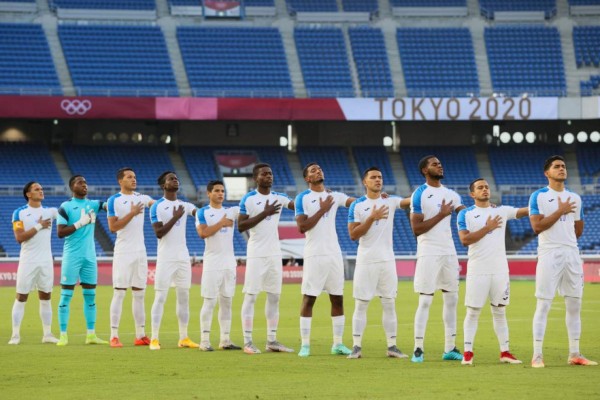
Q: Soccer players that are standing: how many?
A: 11